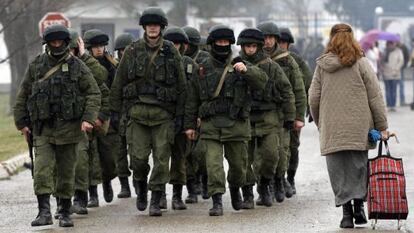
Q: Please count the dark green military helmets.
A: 11